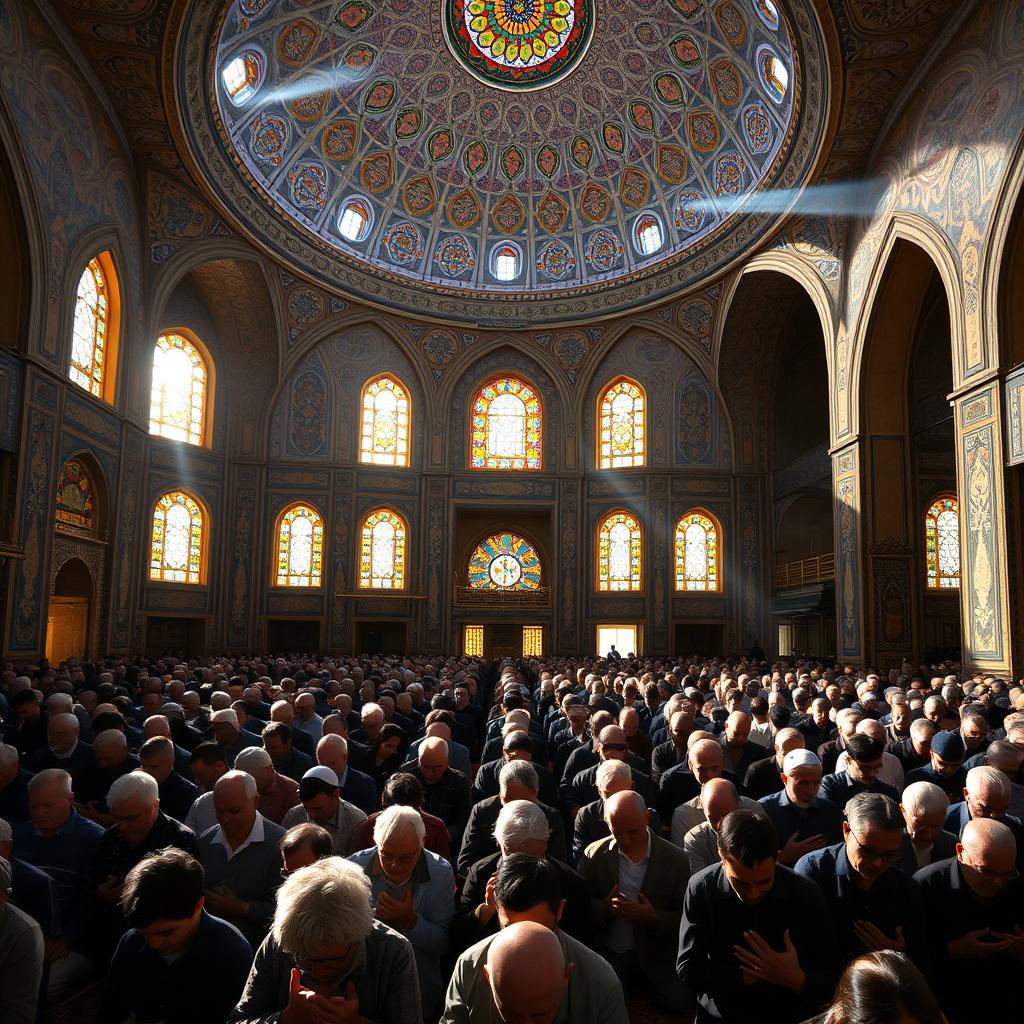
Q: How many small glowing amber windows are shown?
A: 2